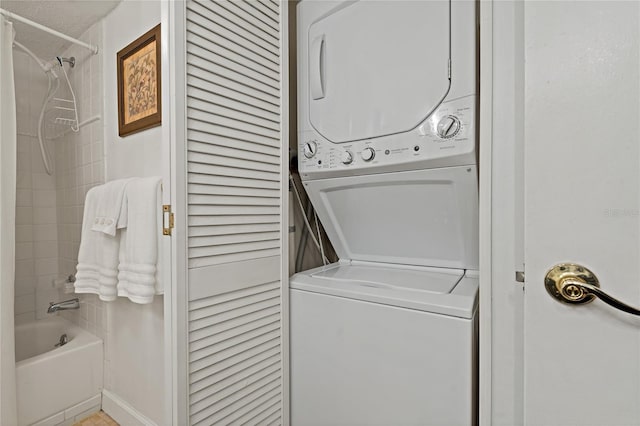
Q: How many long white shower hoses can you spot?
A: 1